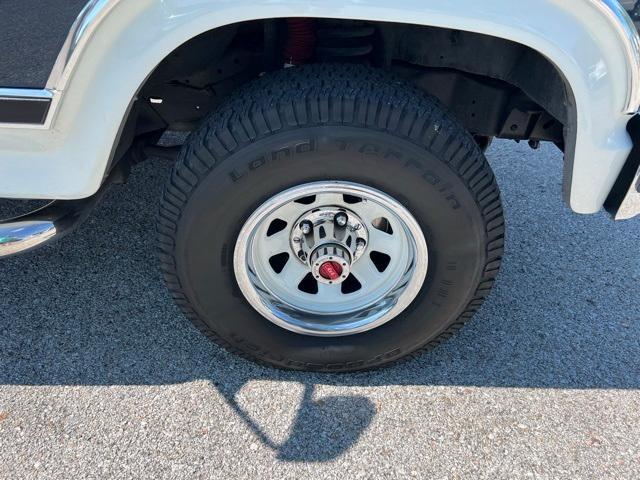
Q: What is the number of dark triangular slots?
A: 8